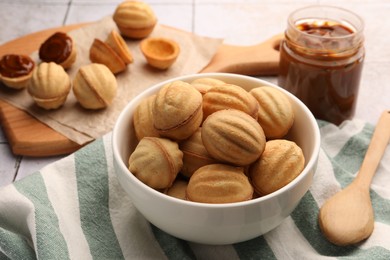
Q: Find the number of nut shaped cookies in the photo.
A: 14